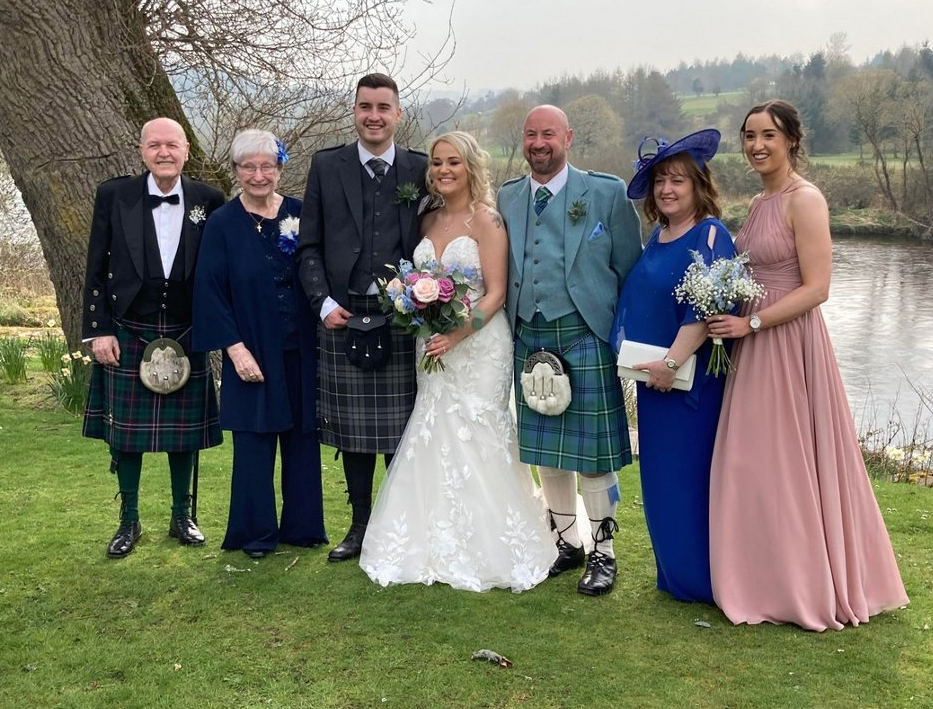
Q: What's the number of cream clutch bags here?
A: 1